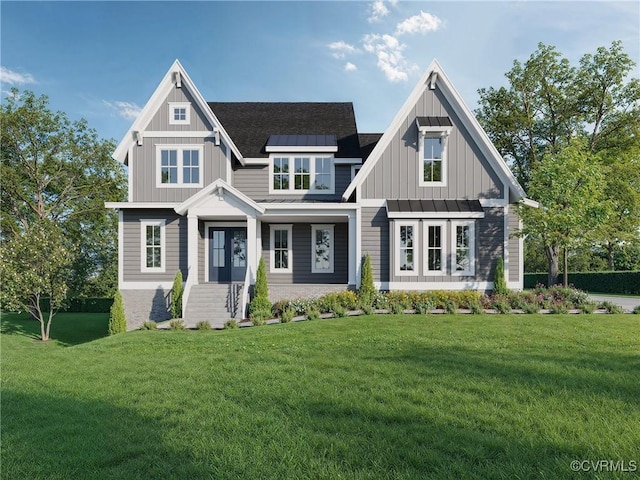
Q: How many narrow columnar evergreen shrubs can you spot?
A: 5